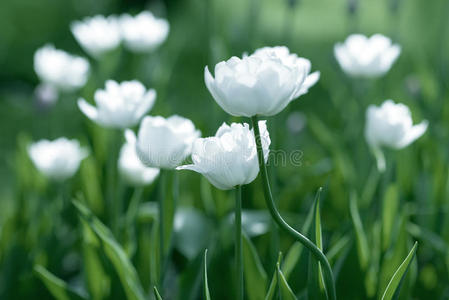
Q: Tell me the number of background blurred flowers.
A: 9